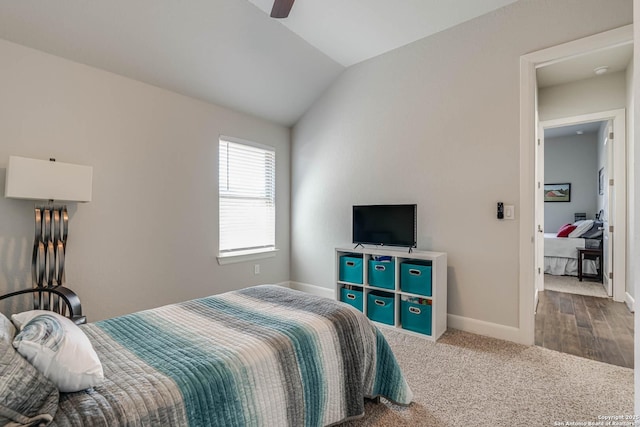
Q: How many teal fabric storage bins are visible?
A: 6